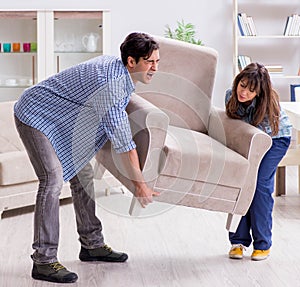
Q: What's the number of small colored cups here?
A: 4